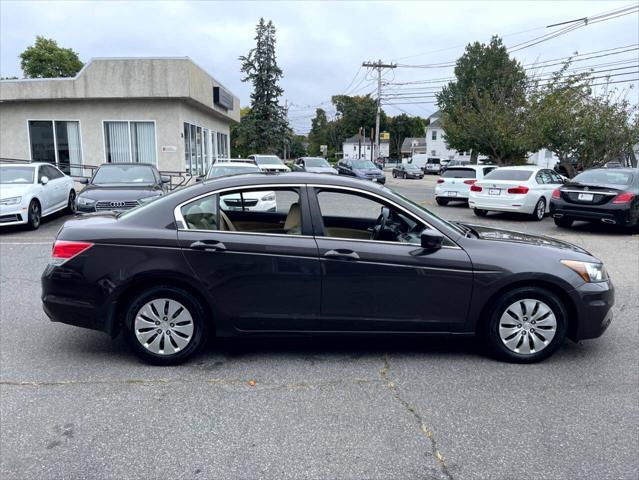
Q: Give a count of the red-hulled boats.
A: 0